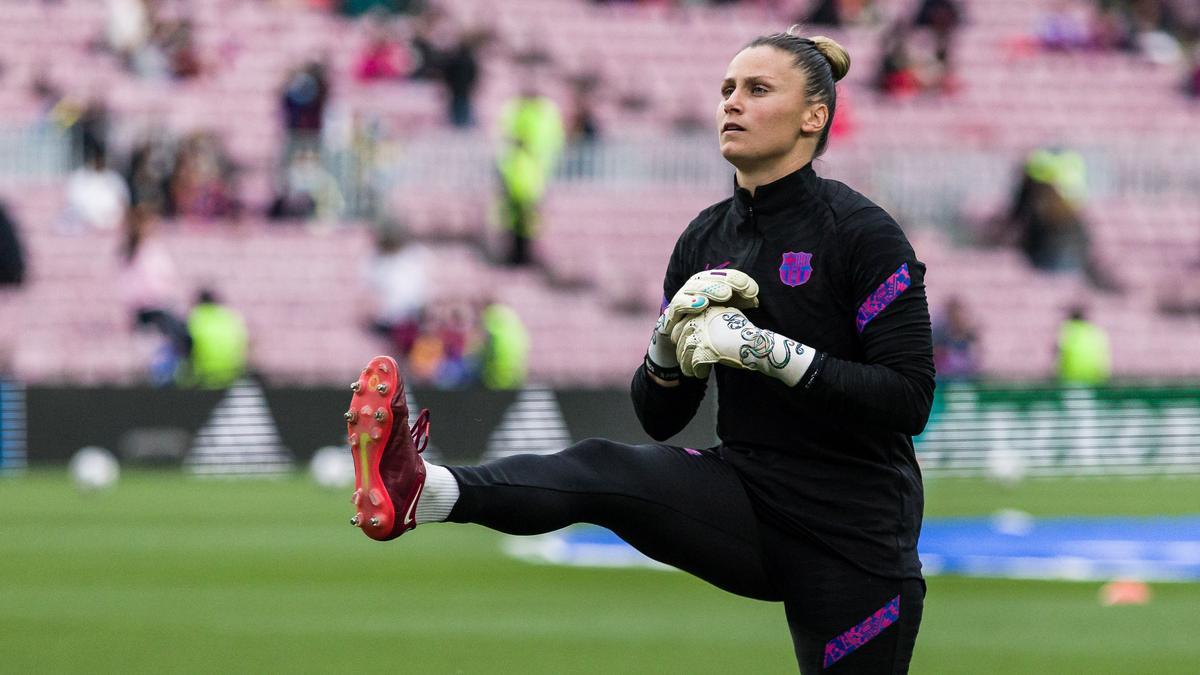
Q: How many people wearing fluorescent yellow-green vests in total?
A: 5